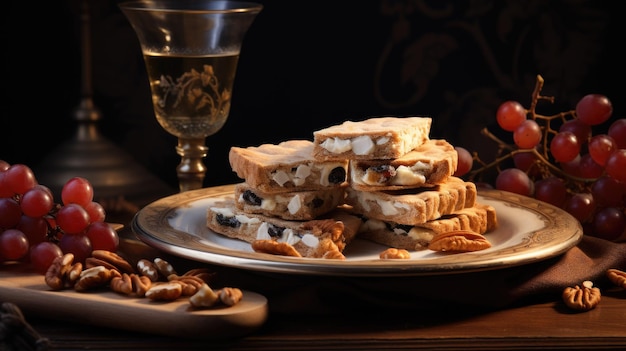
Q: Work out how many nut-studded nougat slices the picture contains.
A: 7